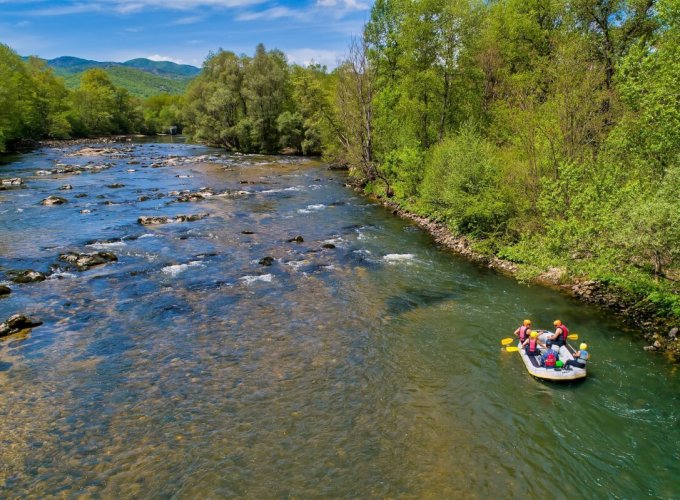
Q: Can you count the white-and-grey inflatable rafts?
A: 1